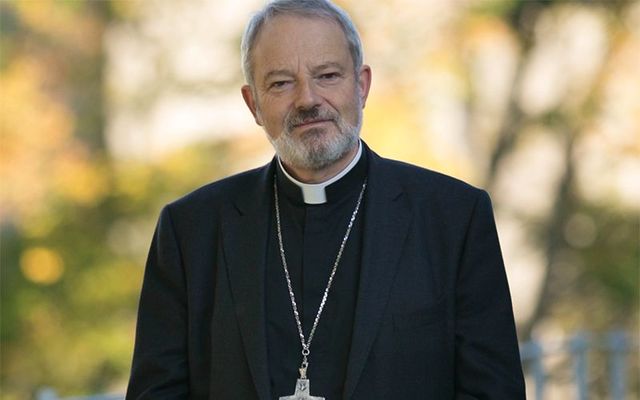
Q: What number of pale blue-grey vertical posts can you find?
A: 3